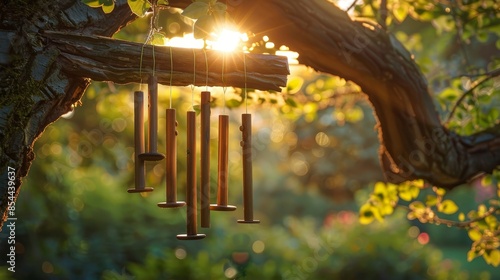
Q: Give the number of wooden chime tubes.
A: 7